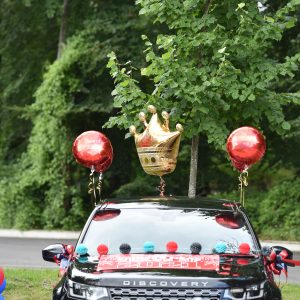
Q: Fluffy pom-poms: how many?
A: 8